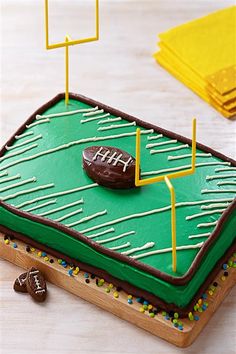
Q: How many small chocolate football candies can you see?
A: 2